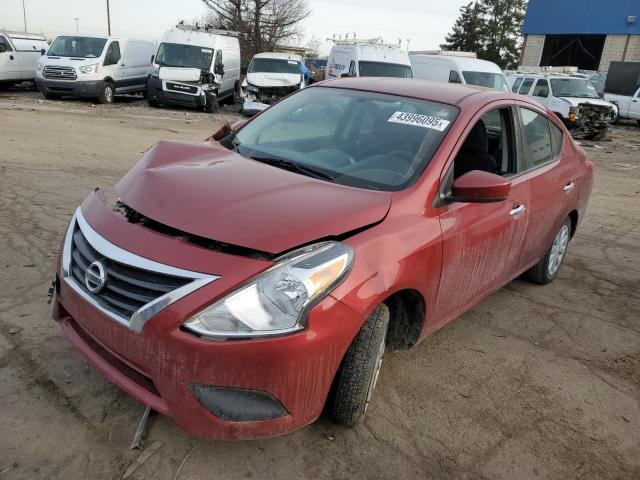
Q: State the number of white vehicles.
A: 8